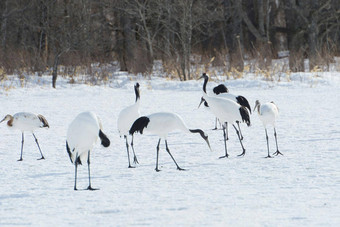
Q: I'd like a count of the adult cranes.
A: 6